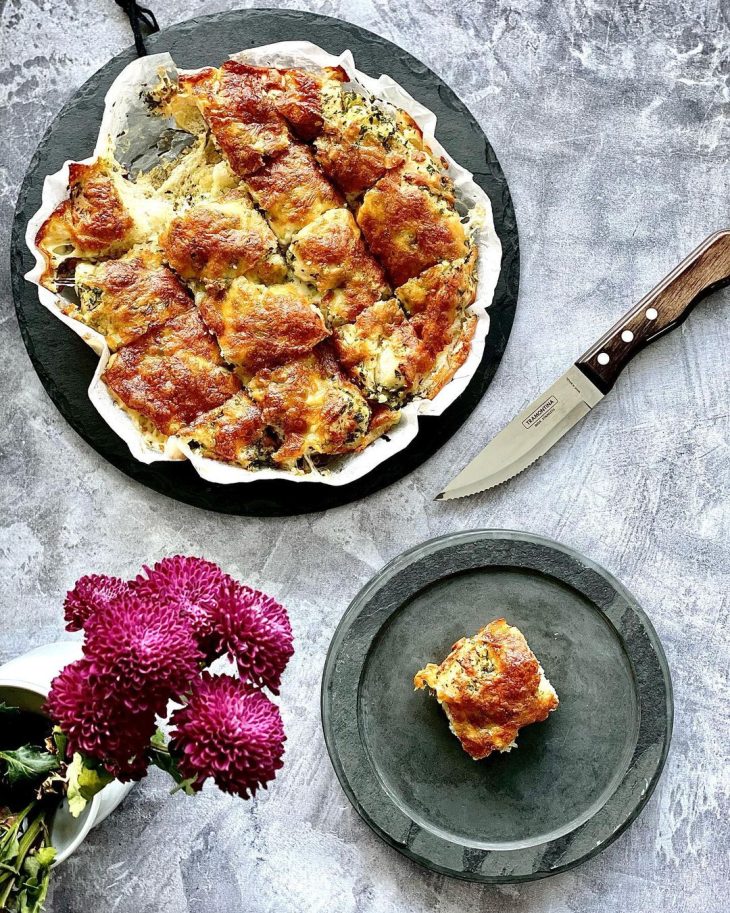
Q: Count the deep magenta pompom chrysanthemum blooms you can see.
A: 6